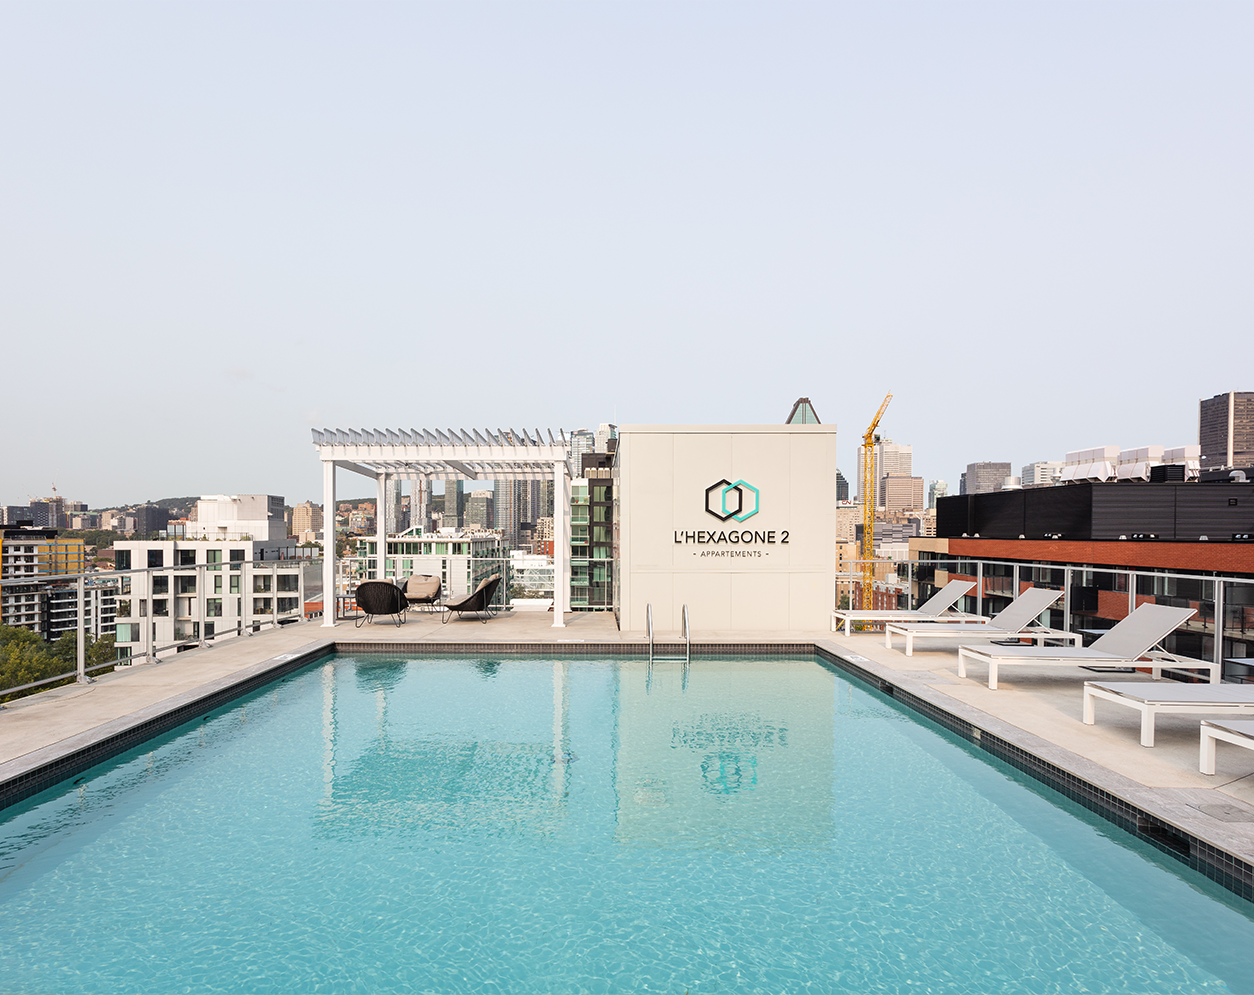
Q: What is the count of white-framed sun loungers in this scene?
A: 5